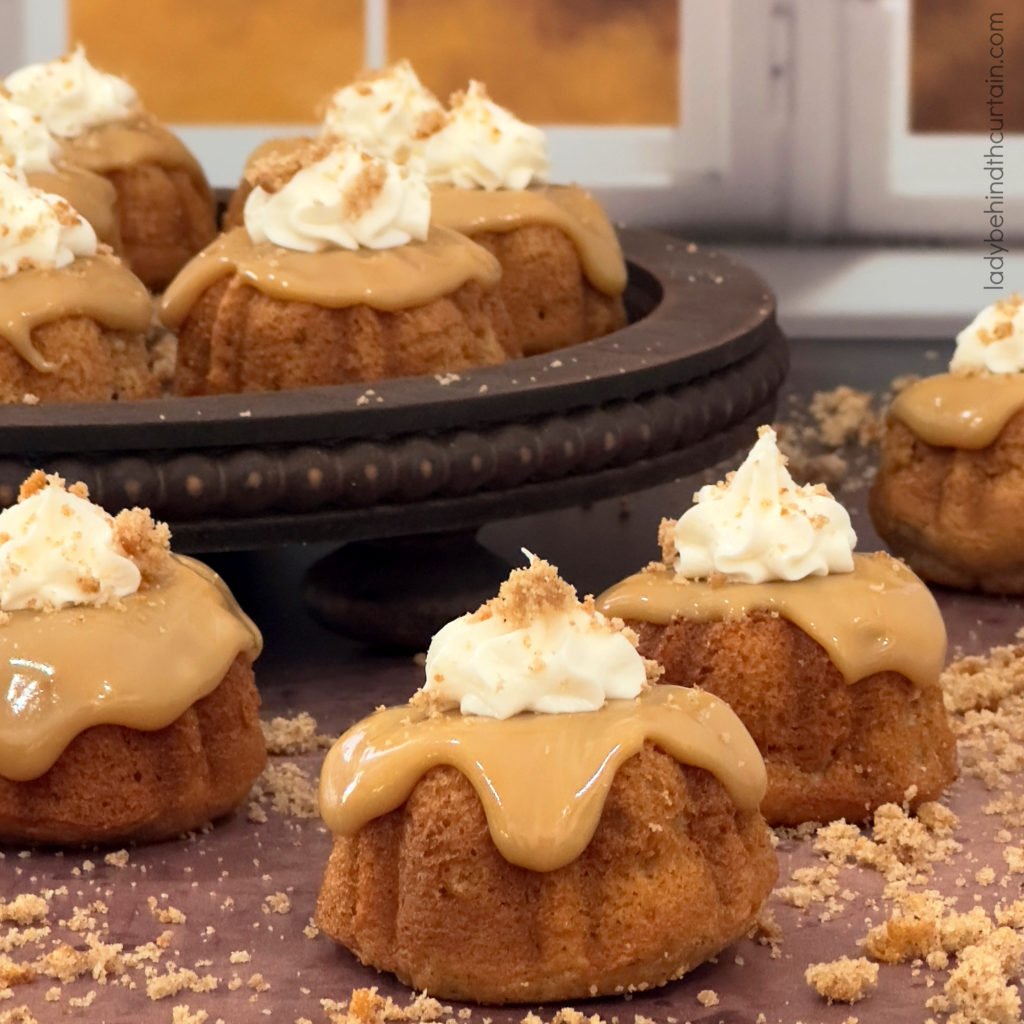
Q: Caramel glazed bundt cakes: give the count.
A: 10